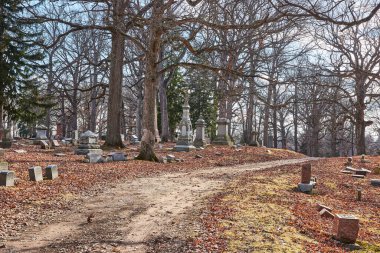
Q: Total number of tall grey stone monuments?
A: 3